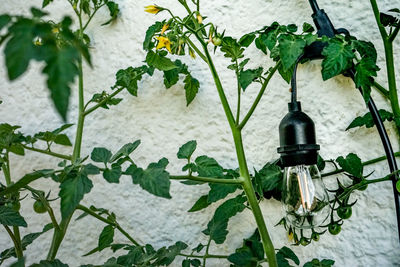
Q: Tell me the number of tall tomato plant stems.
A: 3